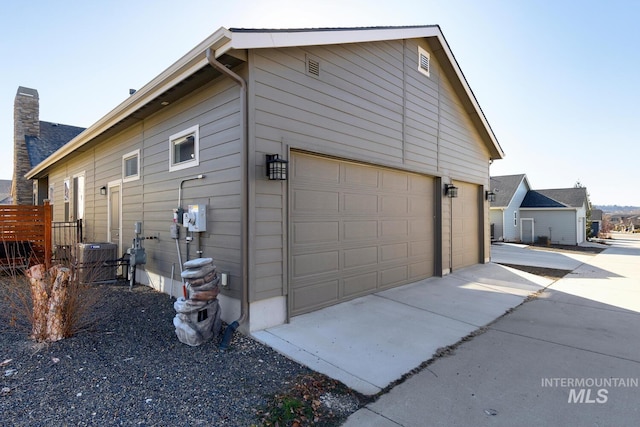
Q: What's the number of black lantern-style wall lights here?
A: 4